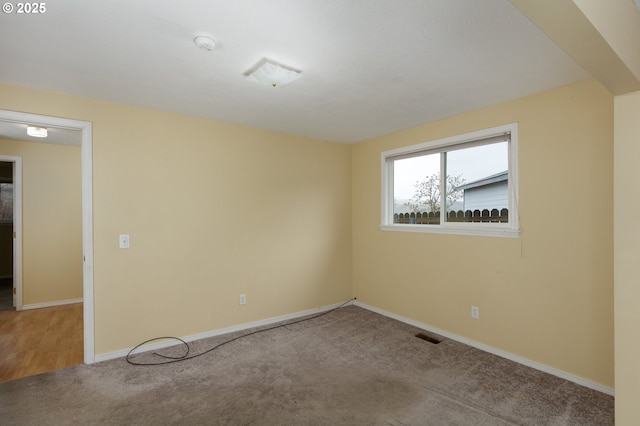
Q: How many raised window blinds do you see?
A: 1